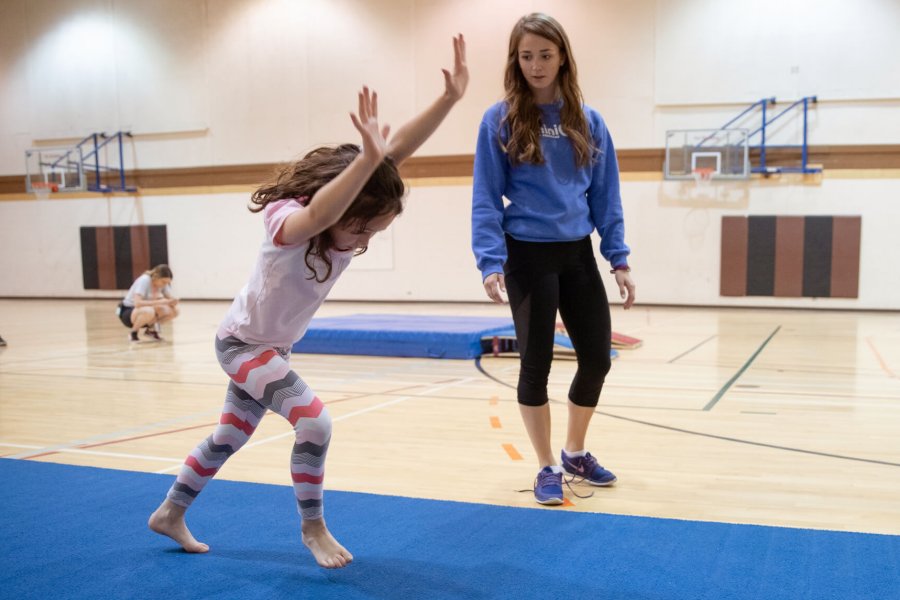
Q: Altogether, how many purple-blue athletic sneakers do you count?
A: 2